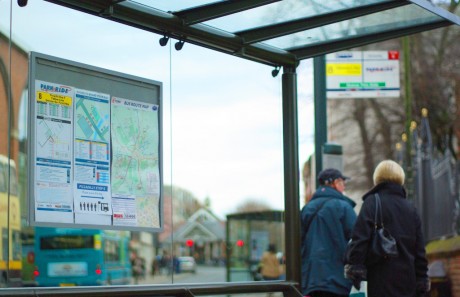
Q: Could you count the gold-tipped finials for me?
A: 4